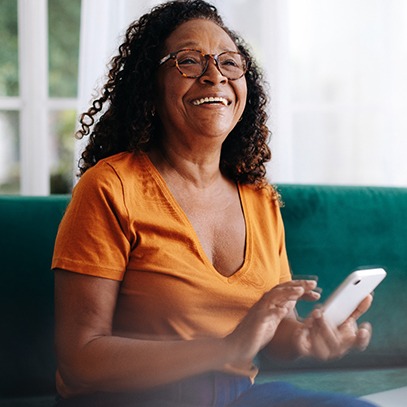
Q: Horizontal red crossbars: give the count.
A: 0